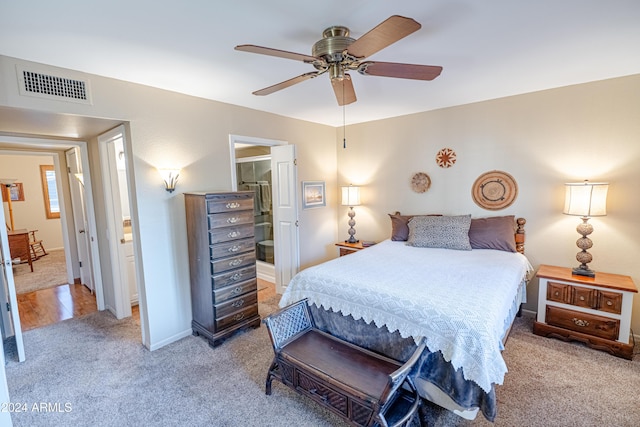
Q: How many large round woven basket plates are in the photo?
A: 1